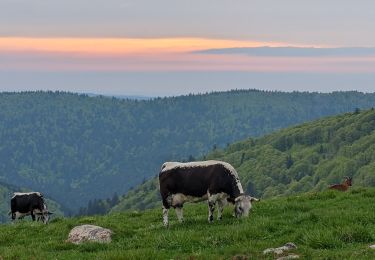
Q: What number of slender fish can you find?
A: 0